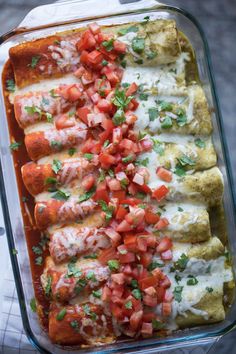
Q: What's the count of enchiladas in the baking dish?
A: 8